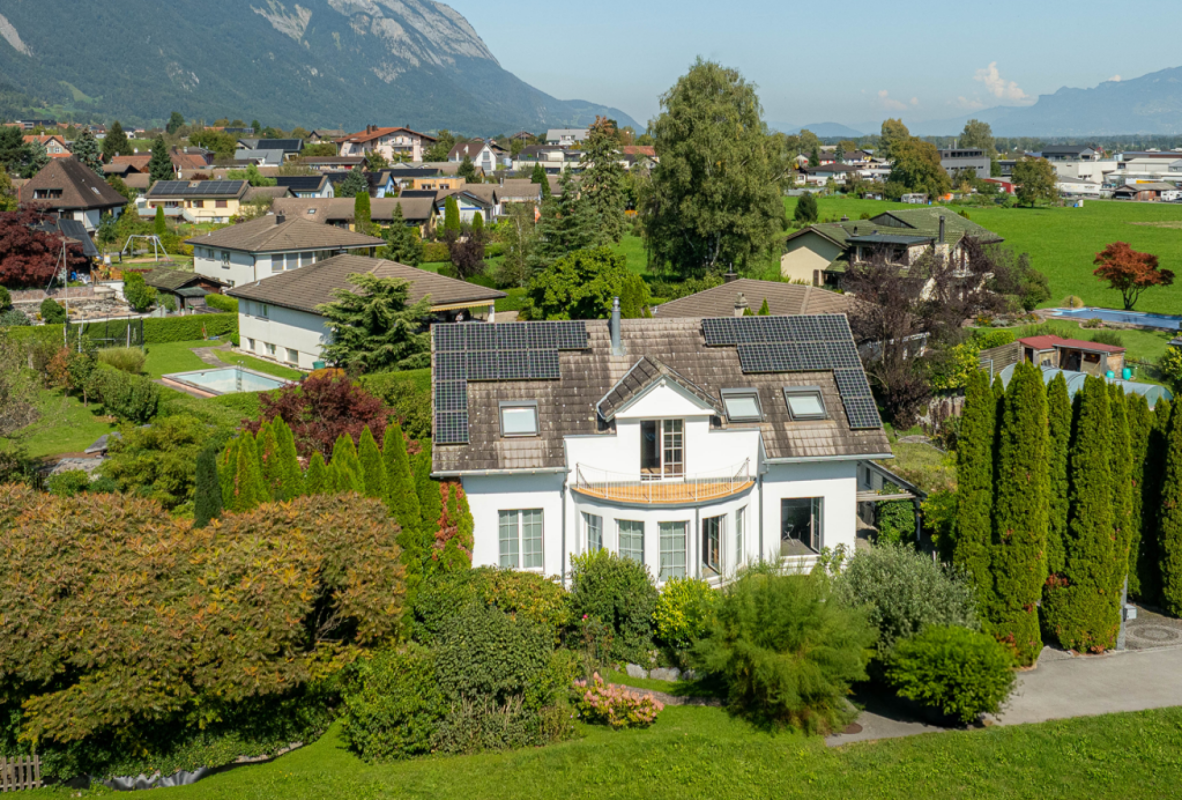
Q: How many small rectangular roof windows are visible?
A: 3